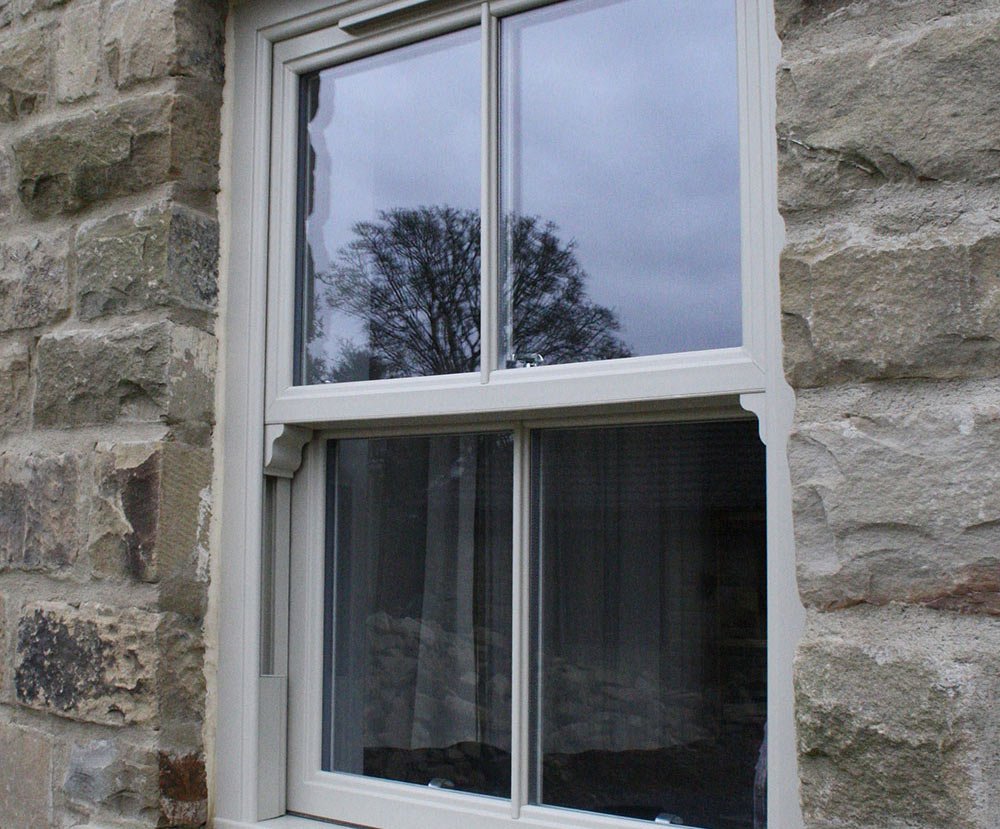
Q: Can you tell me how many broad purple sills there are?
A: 0